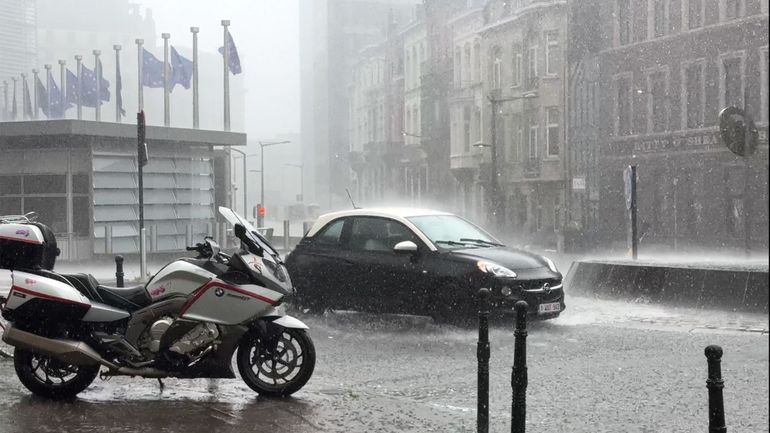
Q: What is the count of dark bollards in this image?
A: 4